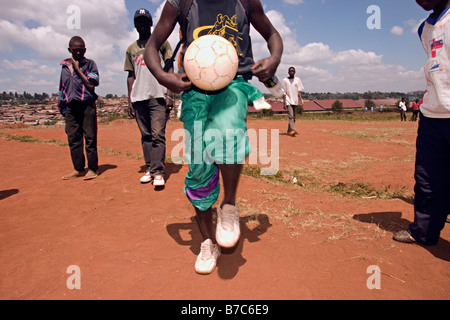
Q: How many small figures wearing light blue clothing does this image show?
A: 3